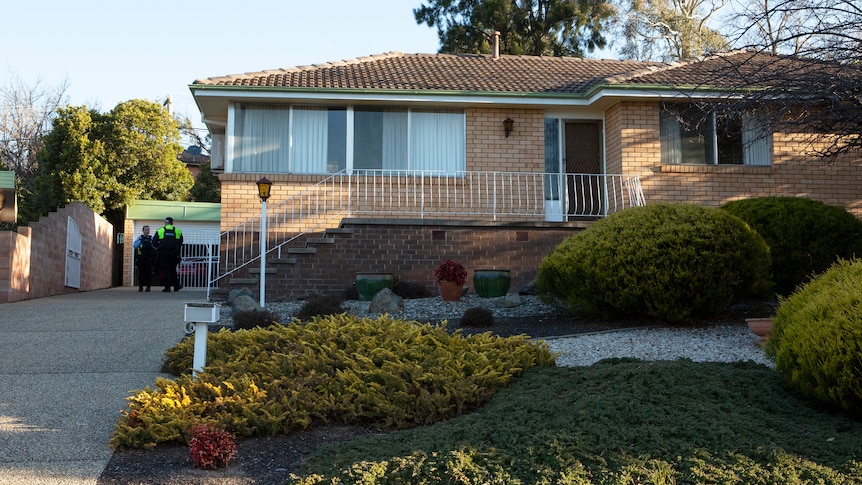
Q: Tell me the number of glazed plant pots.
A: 2